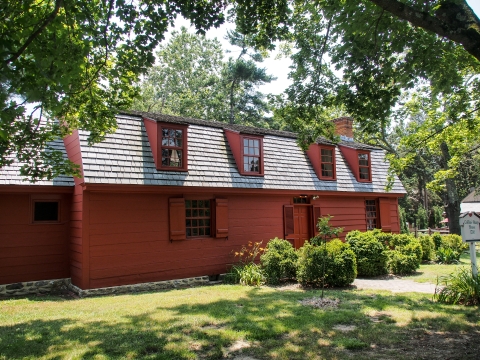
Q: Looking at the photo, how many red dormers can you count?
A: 4